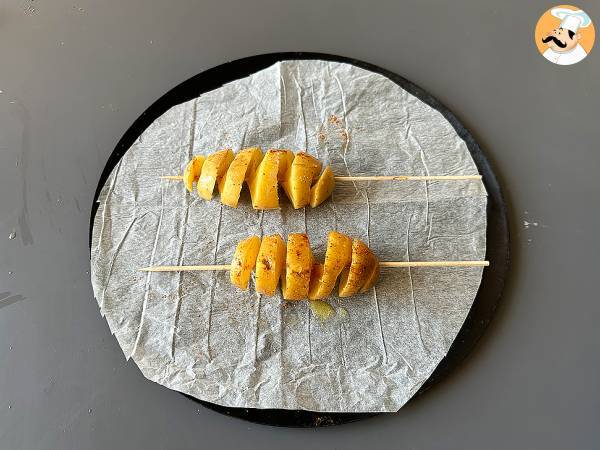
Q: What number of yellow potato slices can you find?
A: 11